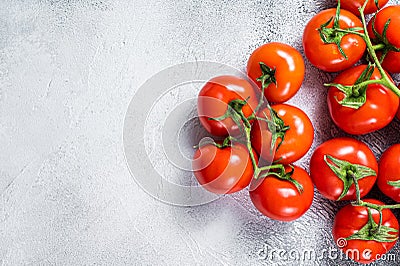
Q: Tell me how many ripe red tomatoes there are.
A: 12